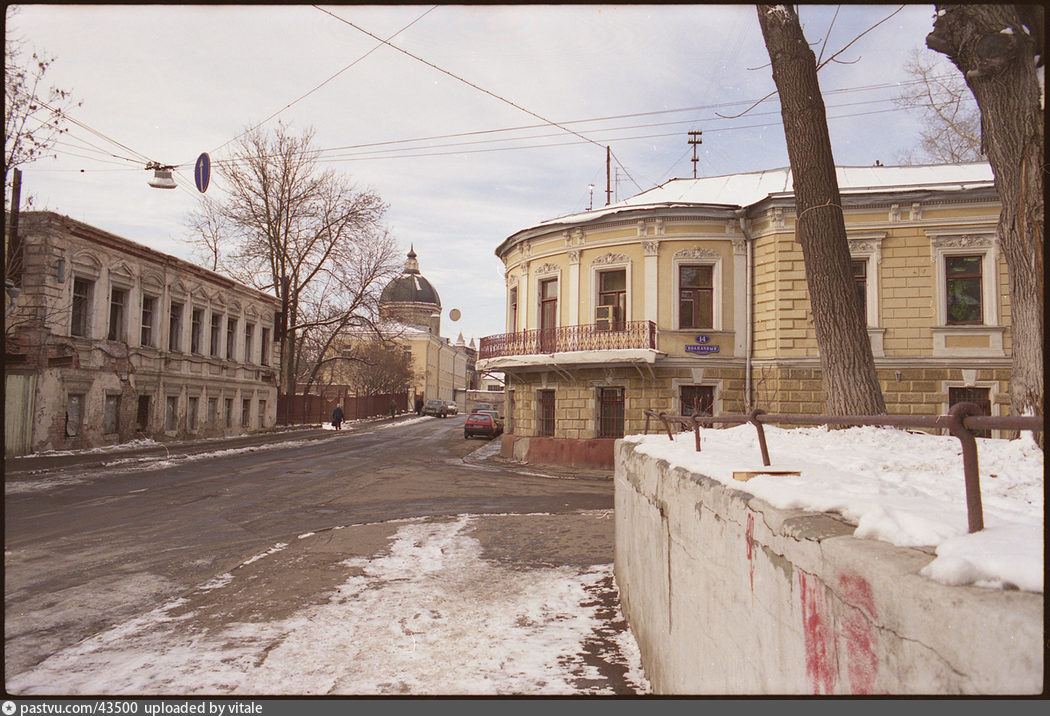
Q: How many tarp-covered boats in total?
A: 0